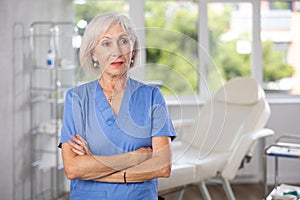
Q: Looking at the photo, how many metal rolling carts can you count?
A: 1